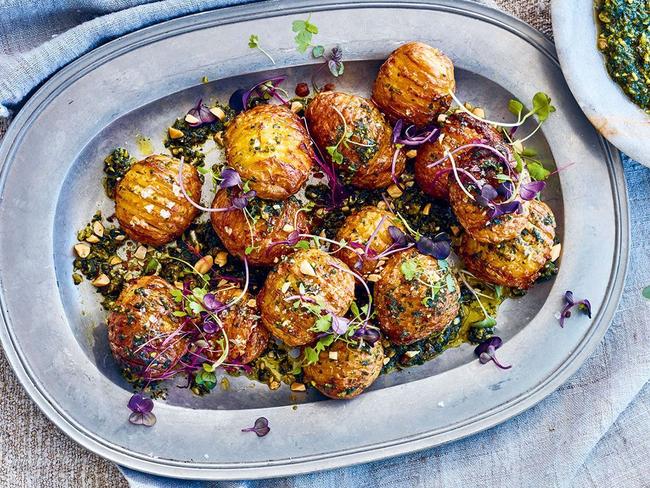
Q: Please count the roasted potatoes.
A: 14